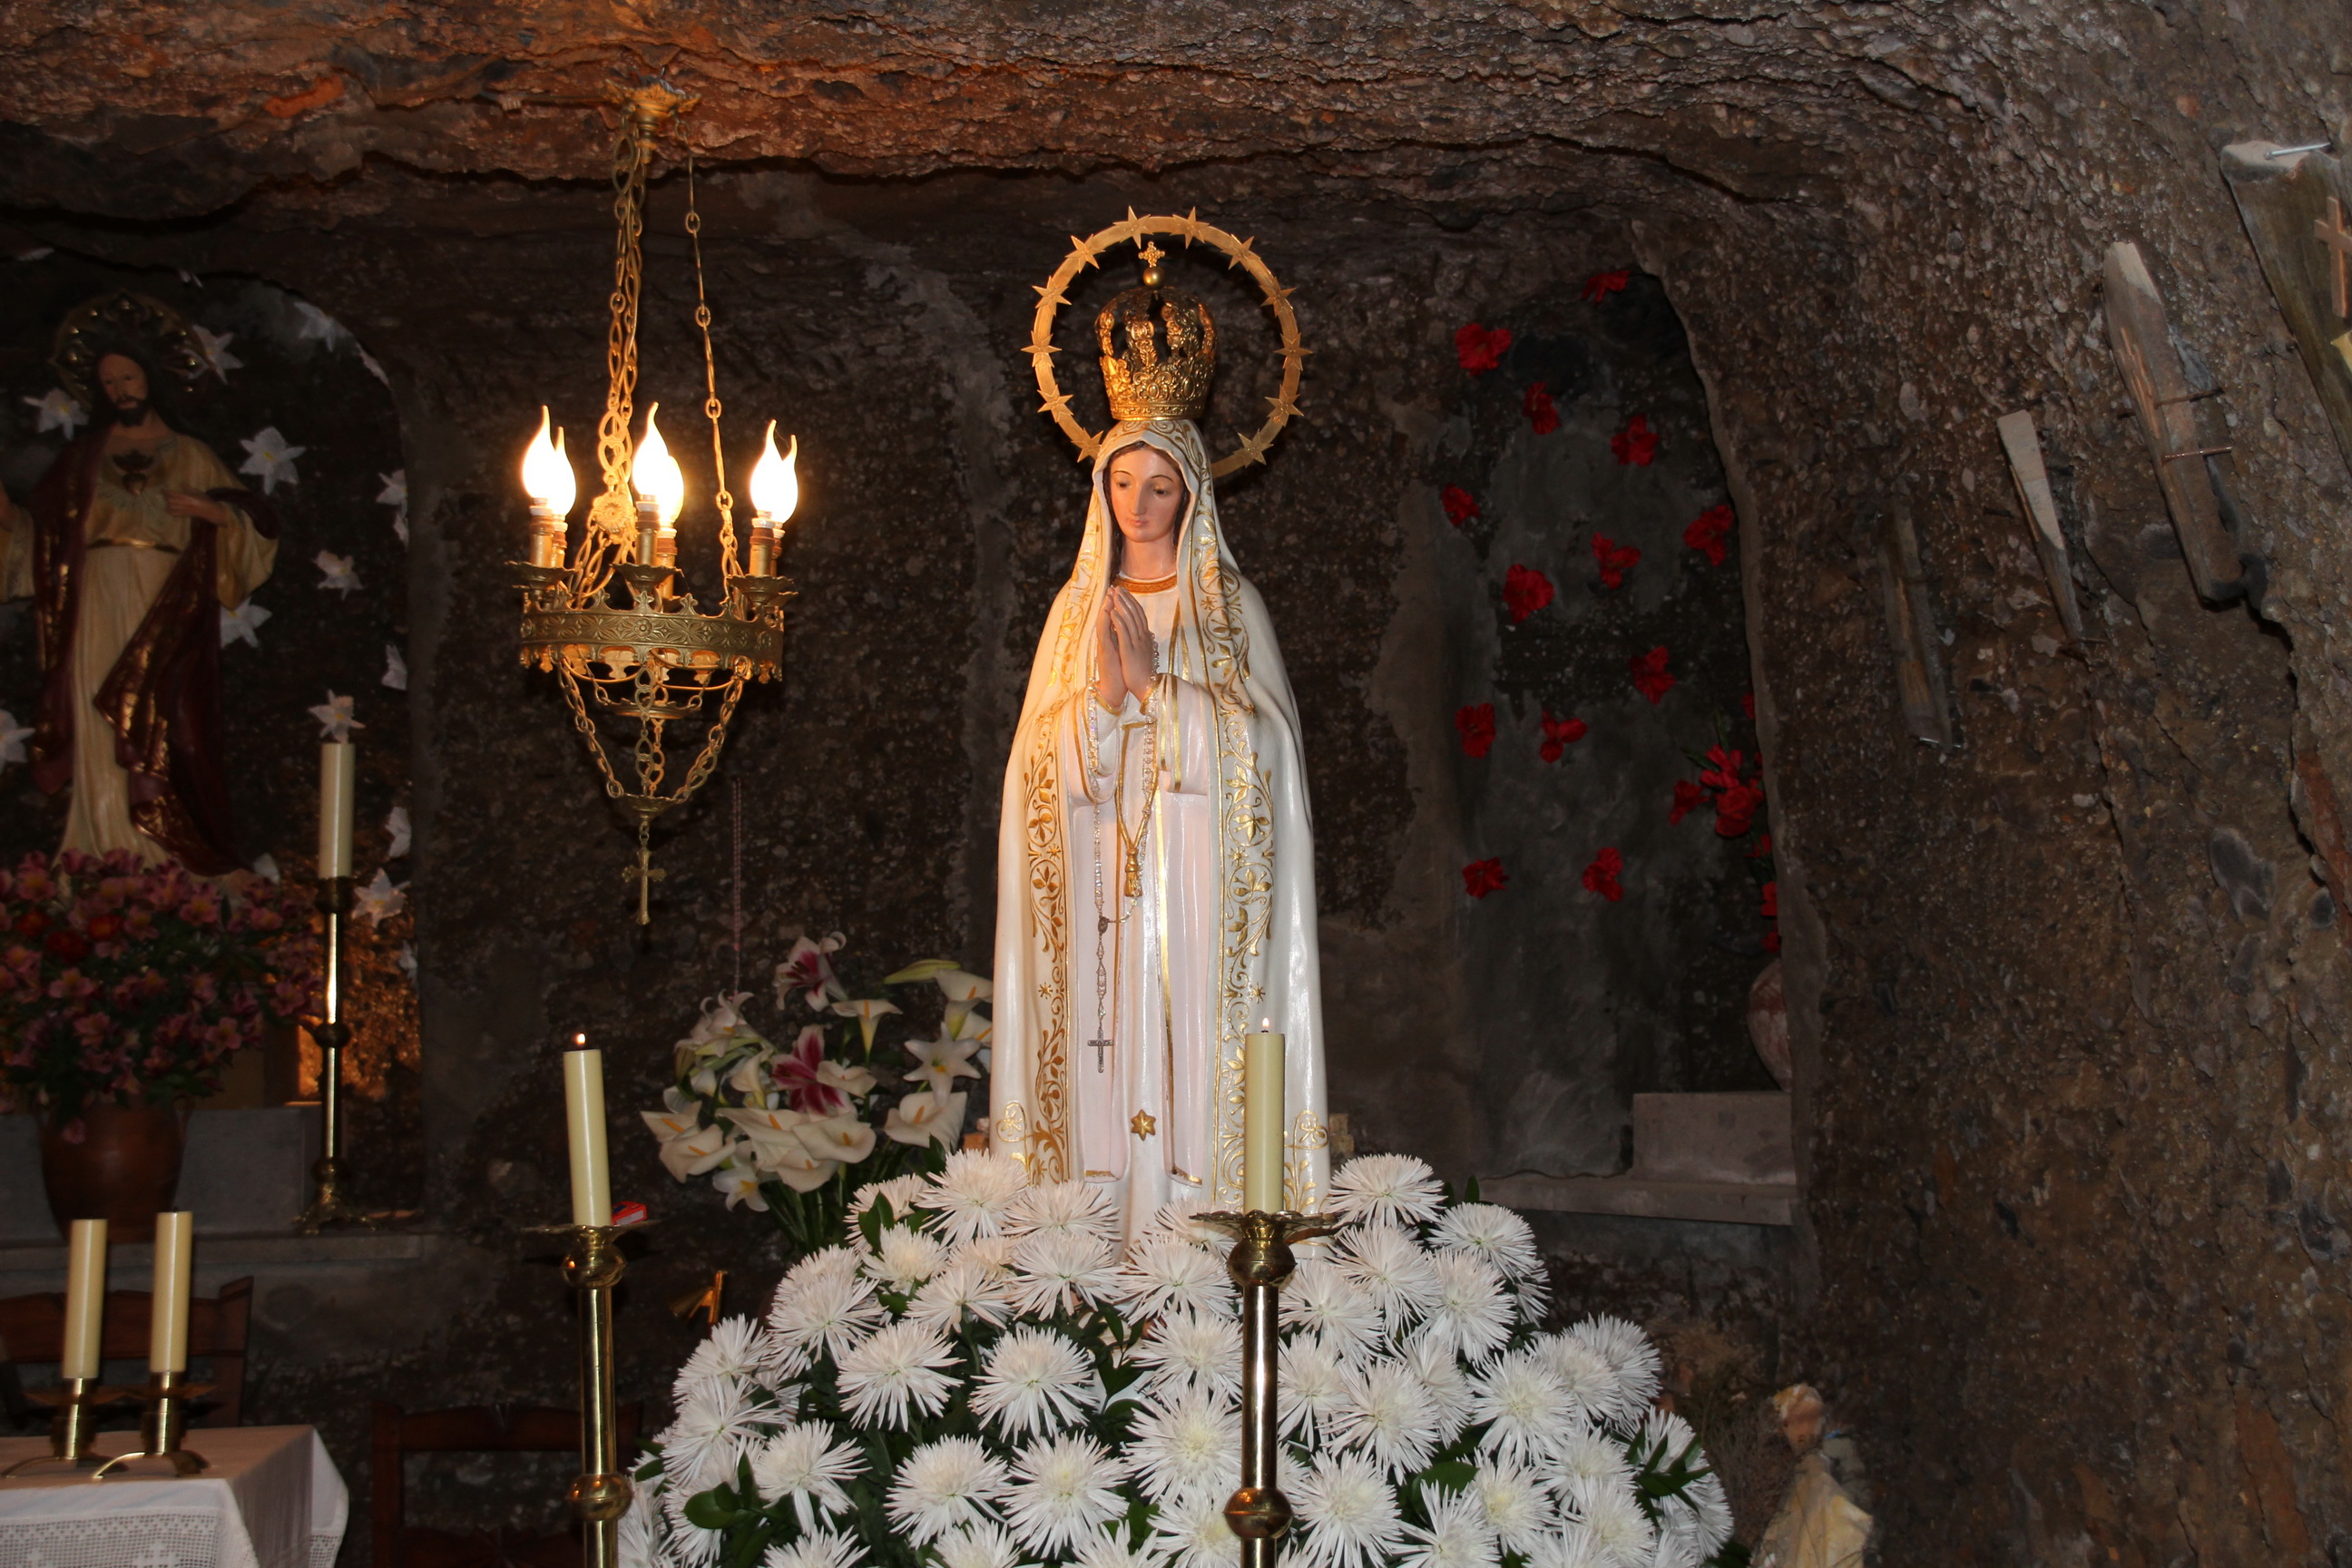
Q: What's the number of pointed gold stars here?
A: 13